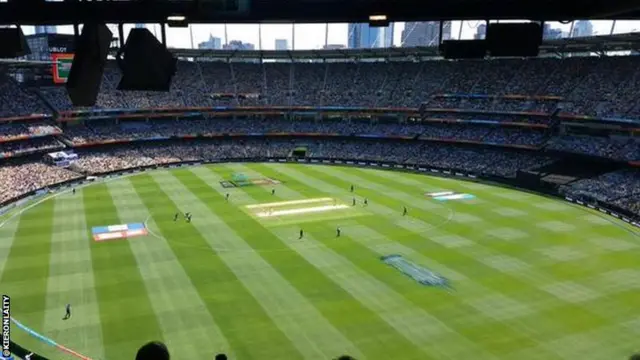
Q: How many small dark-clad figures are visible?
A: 13